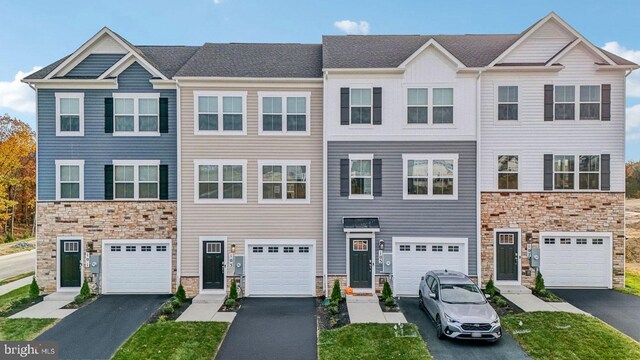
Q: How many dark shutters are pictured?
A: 12